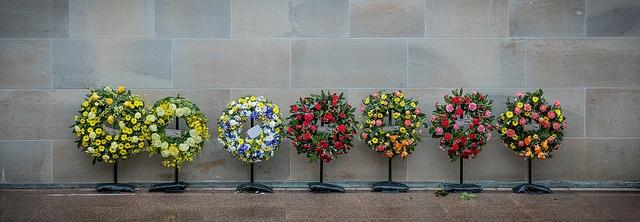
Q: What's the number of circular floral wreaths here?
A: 7